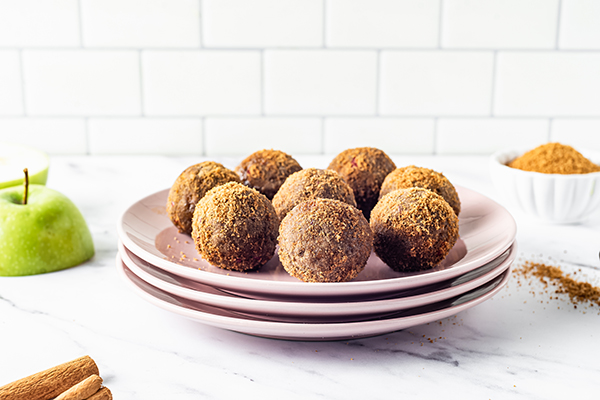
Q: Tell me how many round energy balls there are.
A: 8